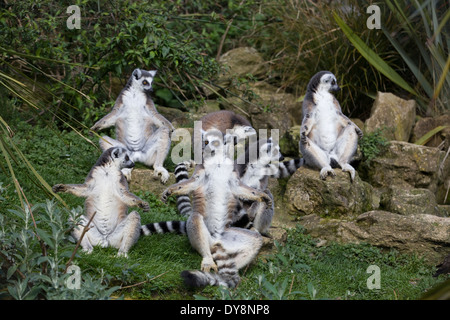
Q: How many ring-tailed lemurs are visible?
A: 6